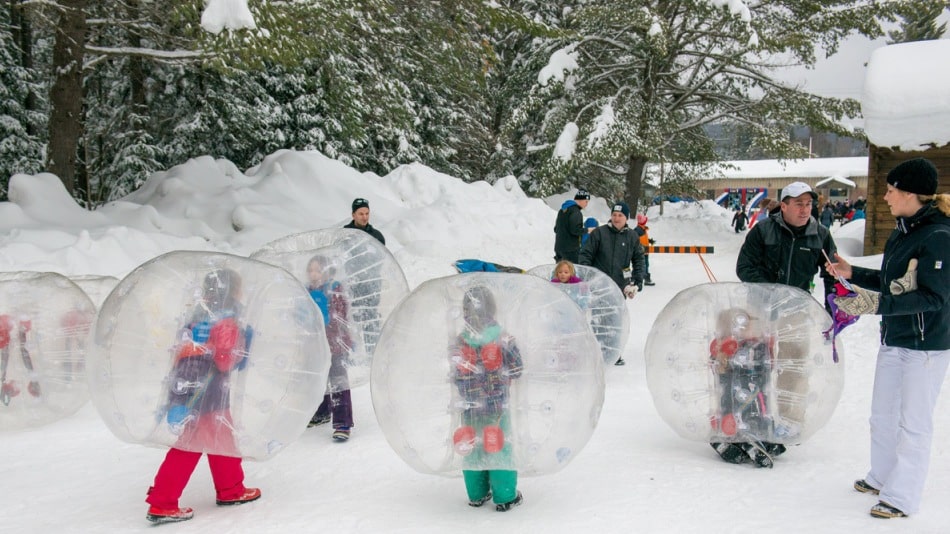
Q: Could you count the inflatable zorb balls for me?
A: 7